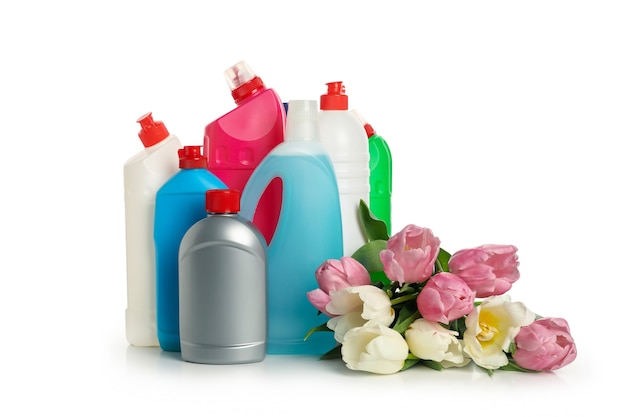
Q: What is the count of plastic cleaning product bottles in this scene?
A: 7